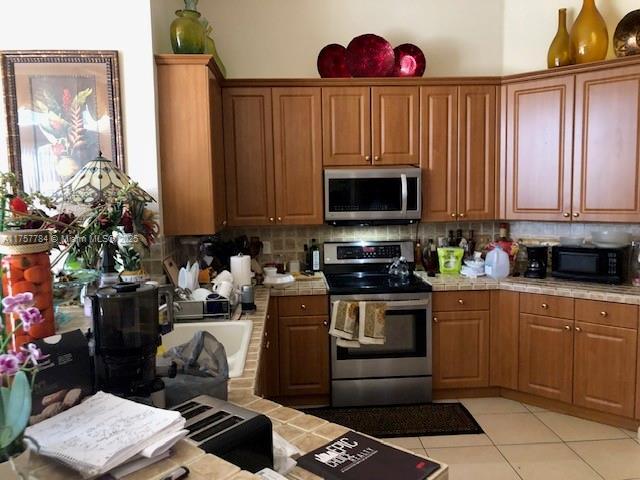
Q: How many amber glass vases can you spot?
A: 2